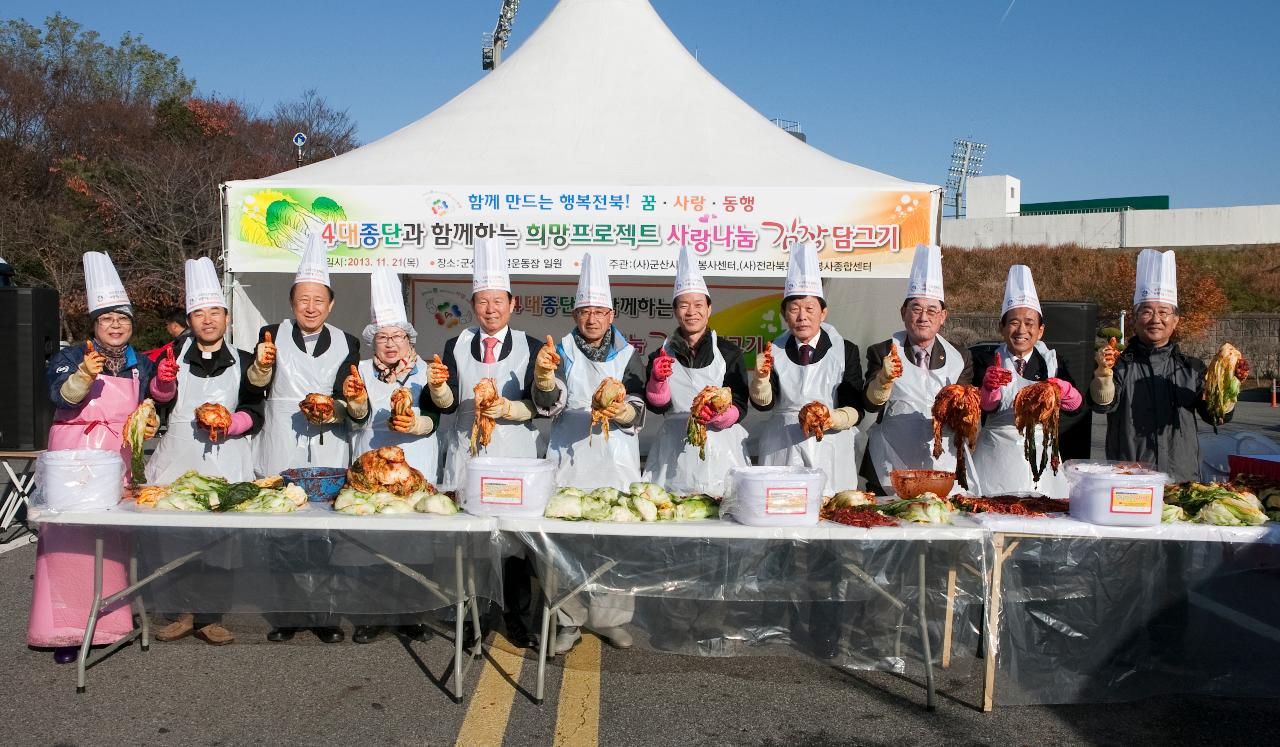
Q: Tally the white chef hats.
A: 11